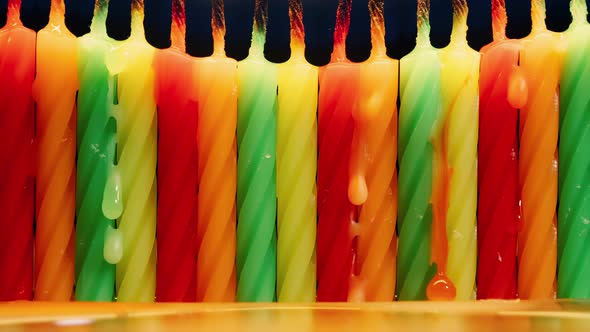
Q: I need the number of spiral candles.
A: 15